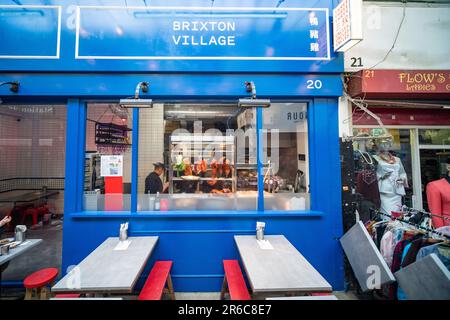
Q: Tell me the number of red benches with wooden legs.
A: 2